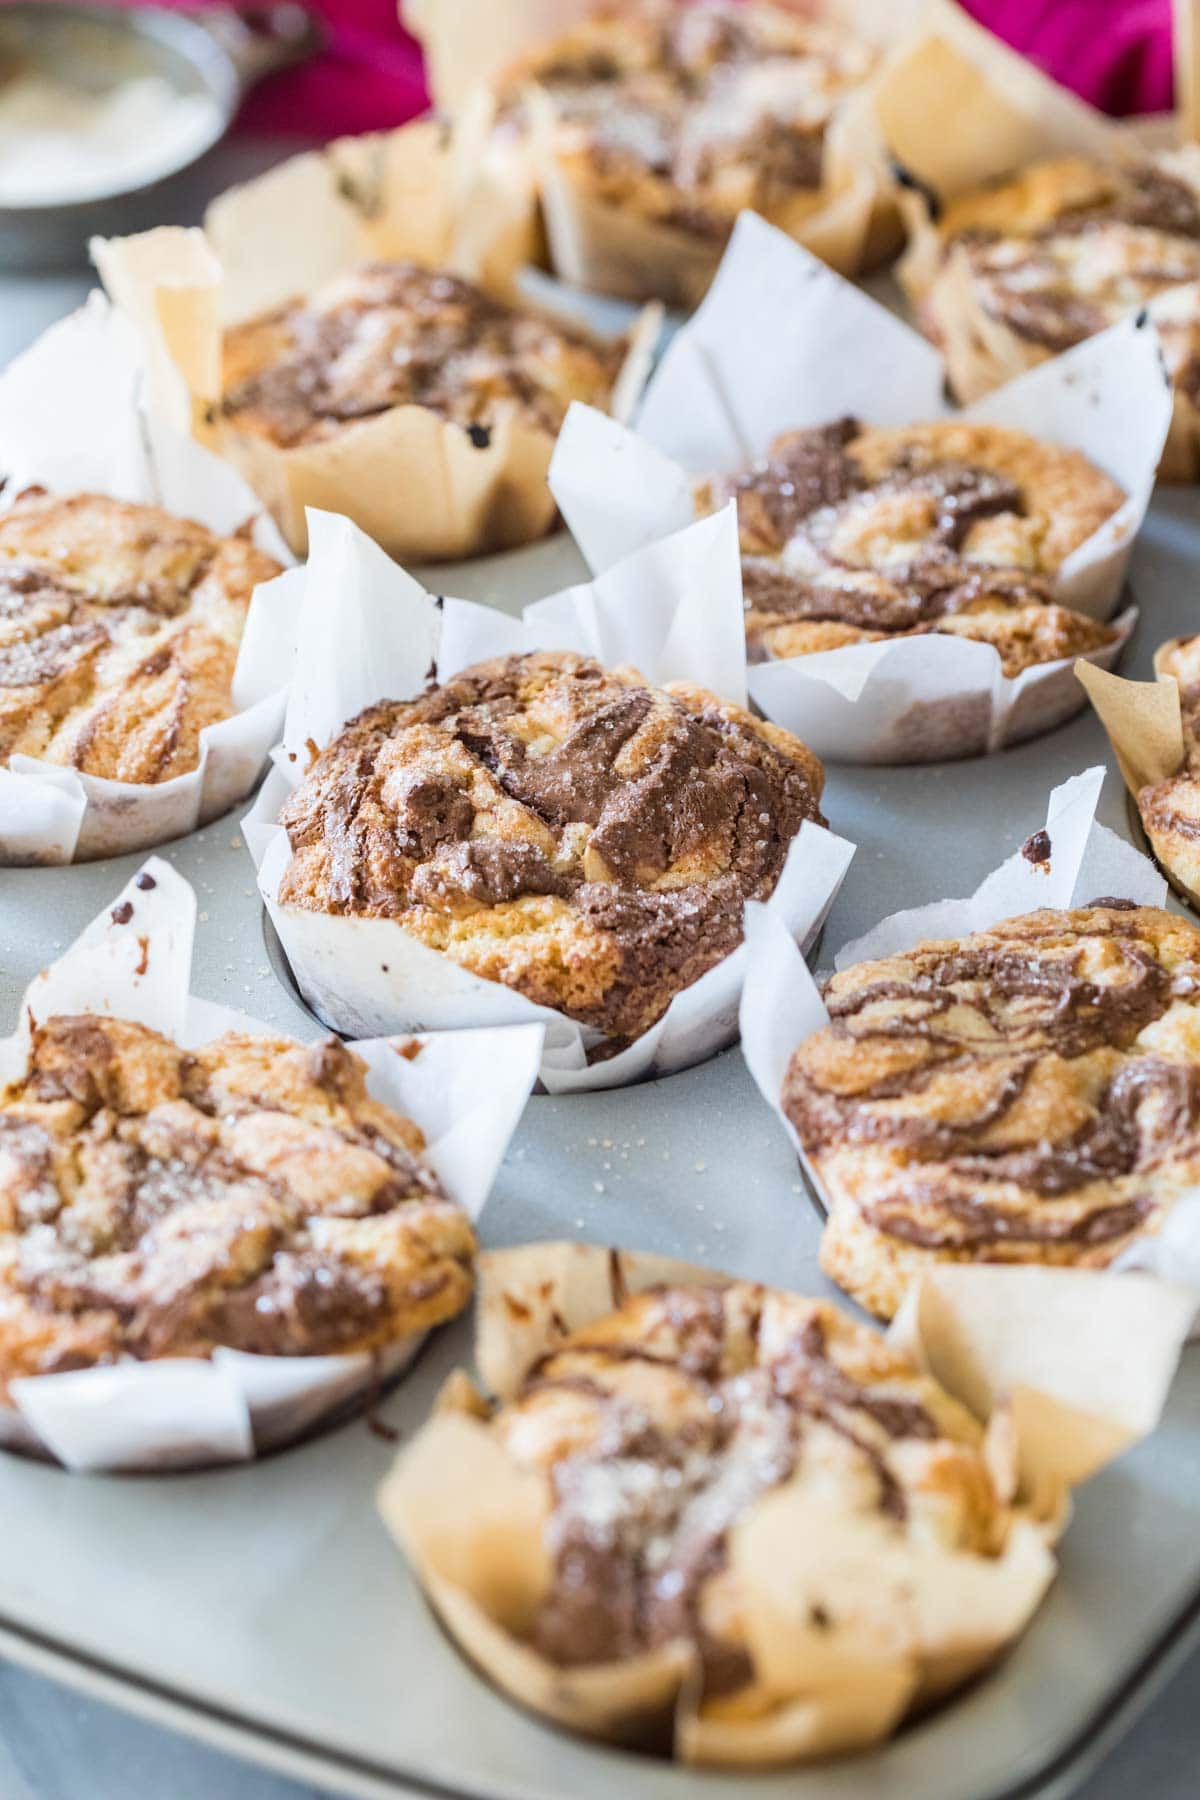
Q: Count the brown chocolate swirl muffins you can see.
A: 10